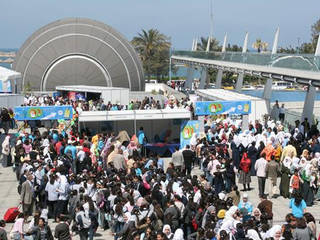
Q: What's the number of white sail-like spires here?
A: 7